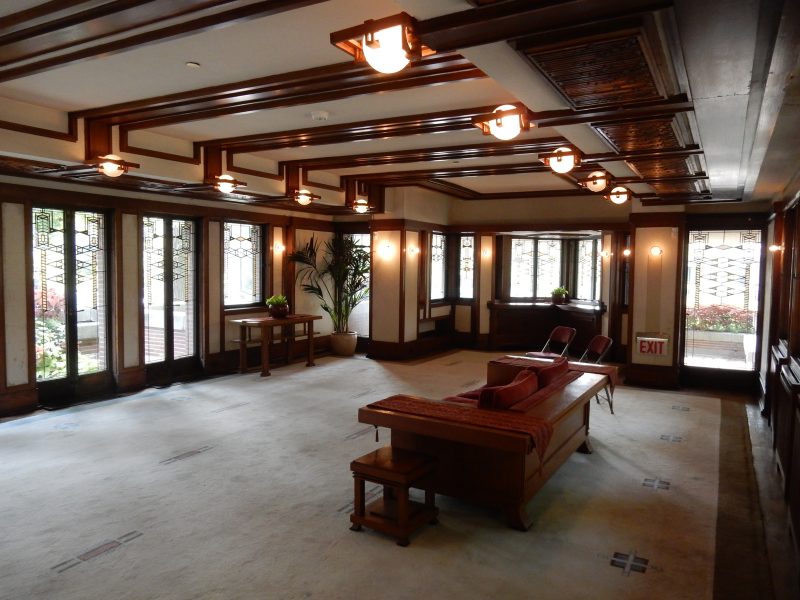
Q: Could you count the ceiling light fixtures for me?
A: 9